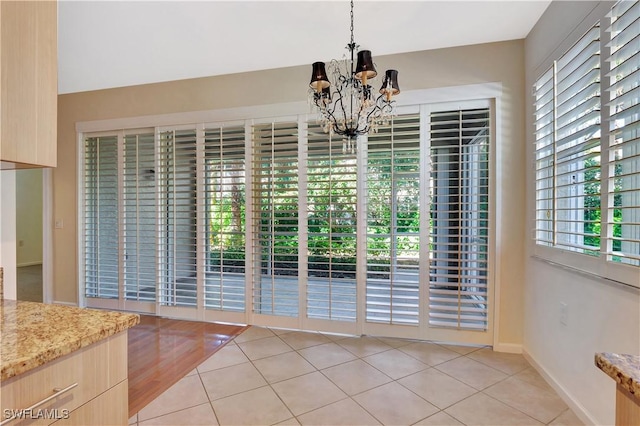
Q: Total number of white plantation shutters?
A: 10